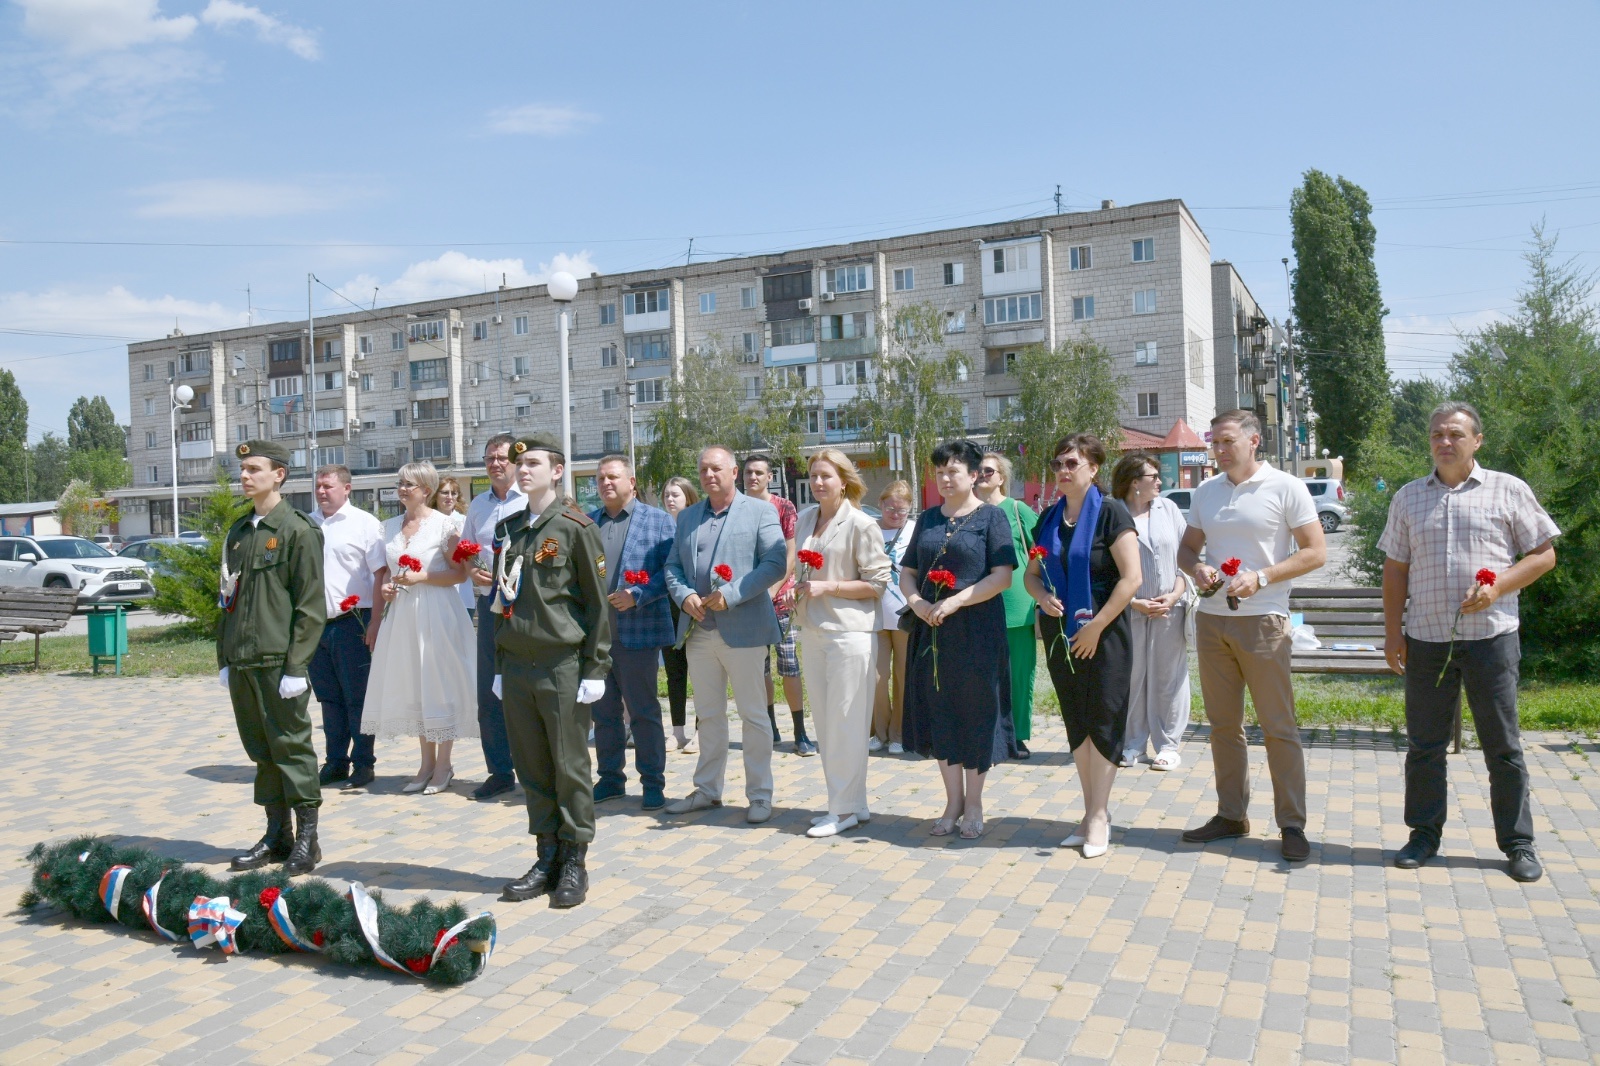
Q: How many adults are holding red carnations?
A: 10